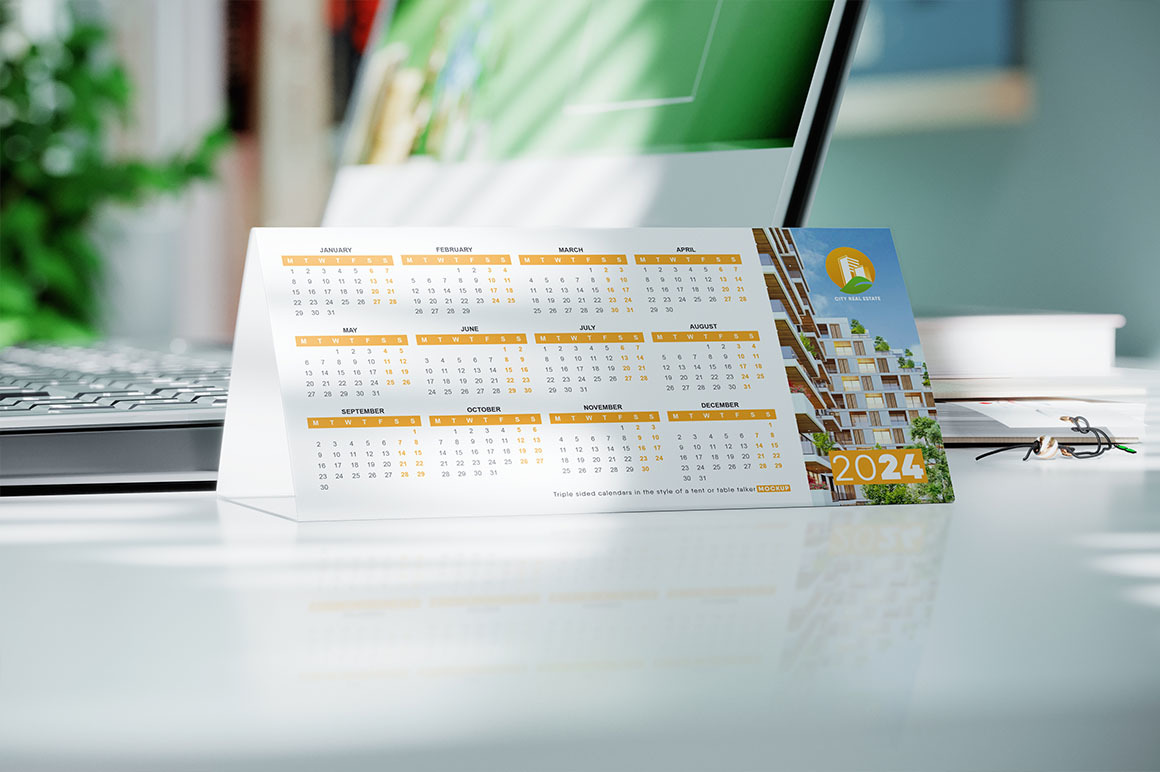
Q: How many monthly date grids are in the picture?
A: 12